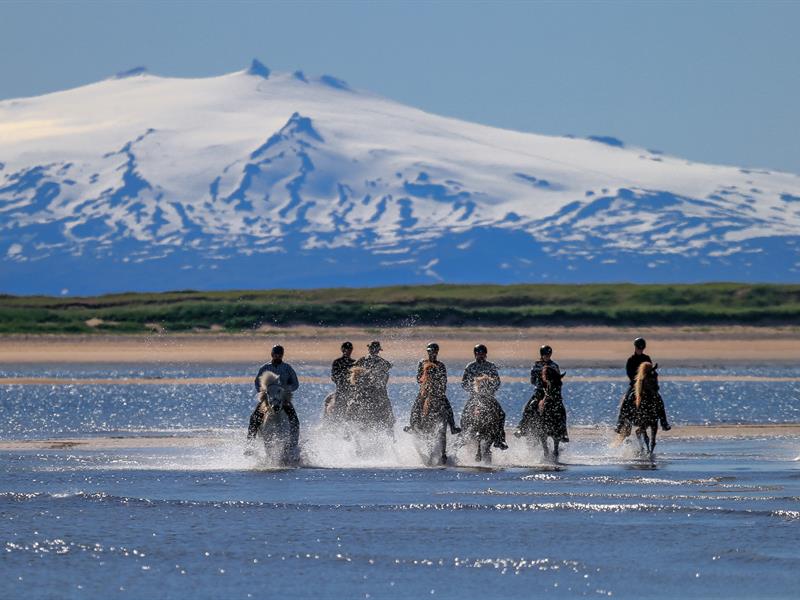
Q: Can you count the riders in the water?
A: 7